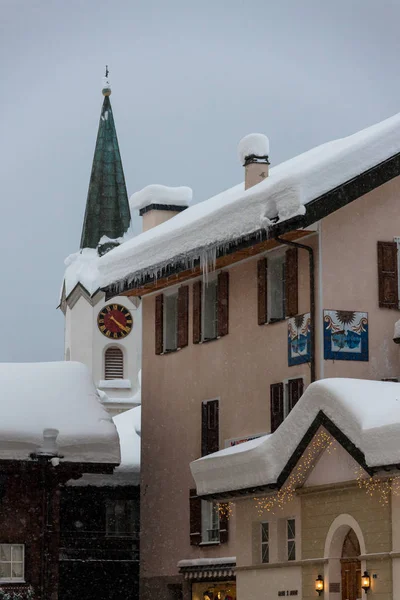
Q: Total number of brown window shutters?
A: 12